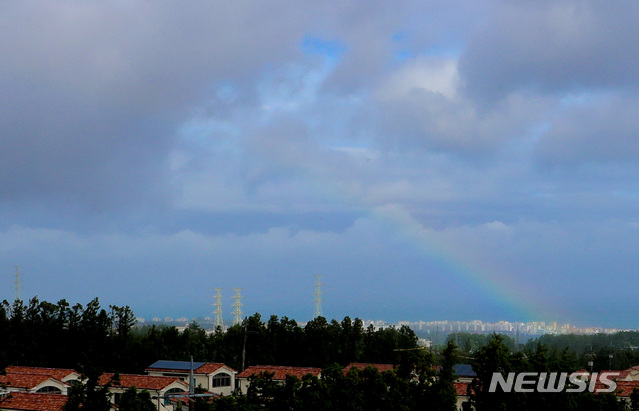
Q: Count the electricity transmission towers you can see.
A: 4